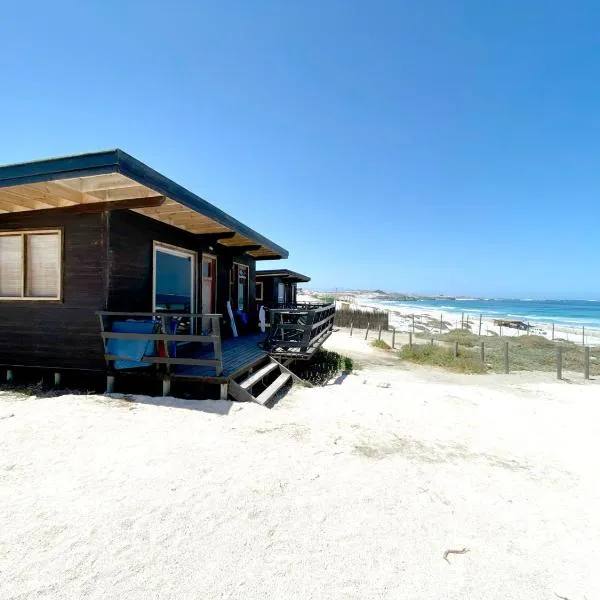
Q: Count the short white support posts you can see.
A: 5